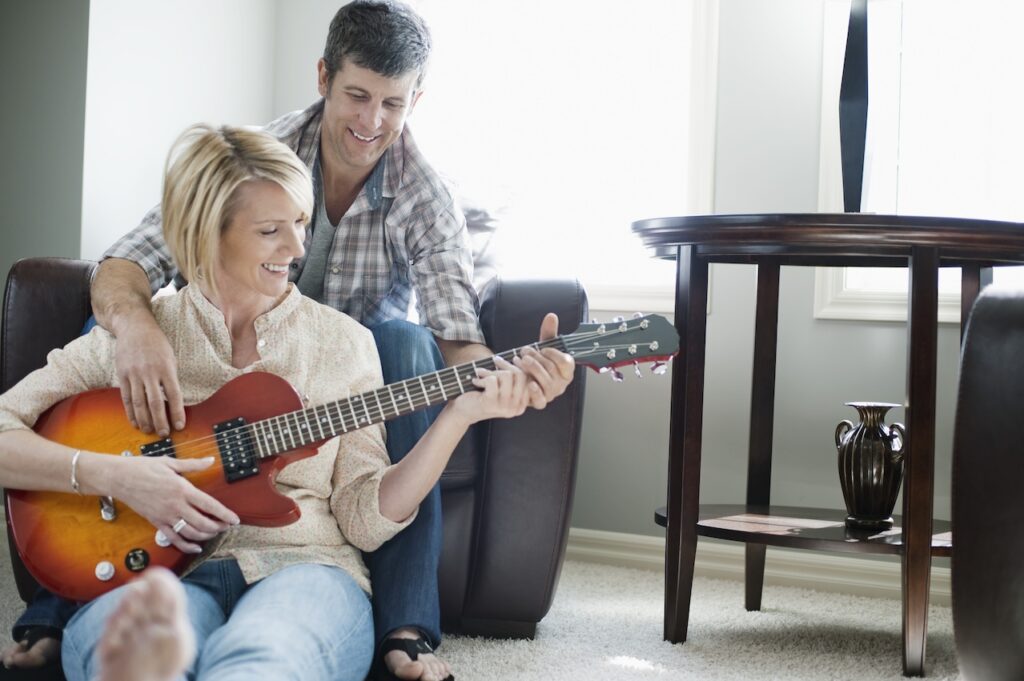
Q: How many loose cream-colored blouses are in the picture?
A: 1